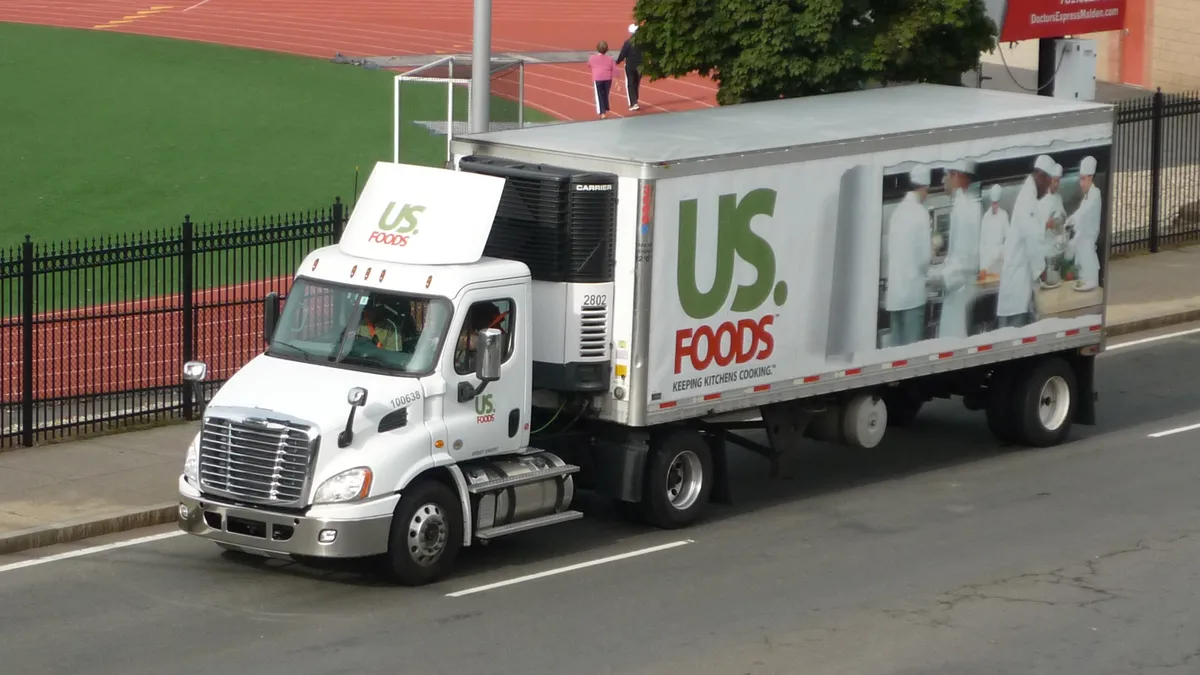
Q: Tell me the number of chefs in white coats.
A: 6